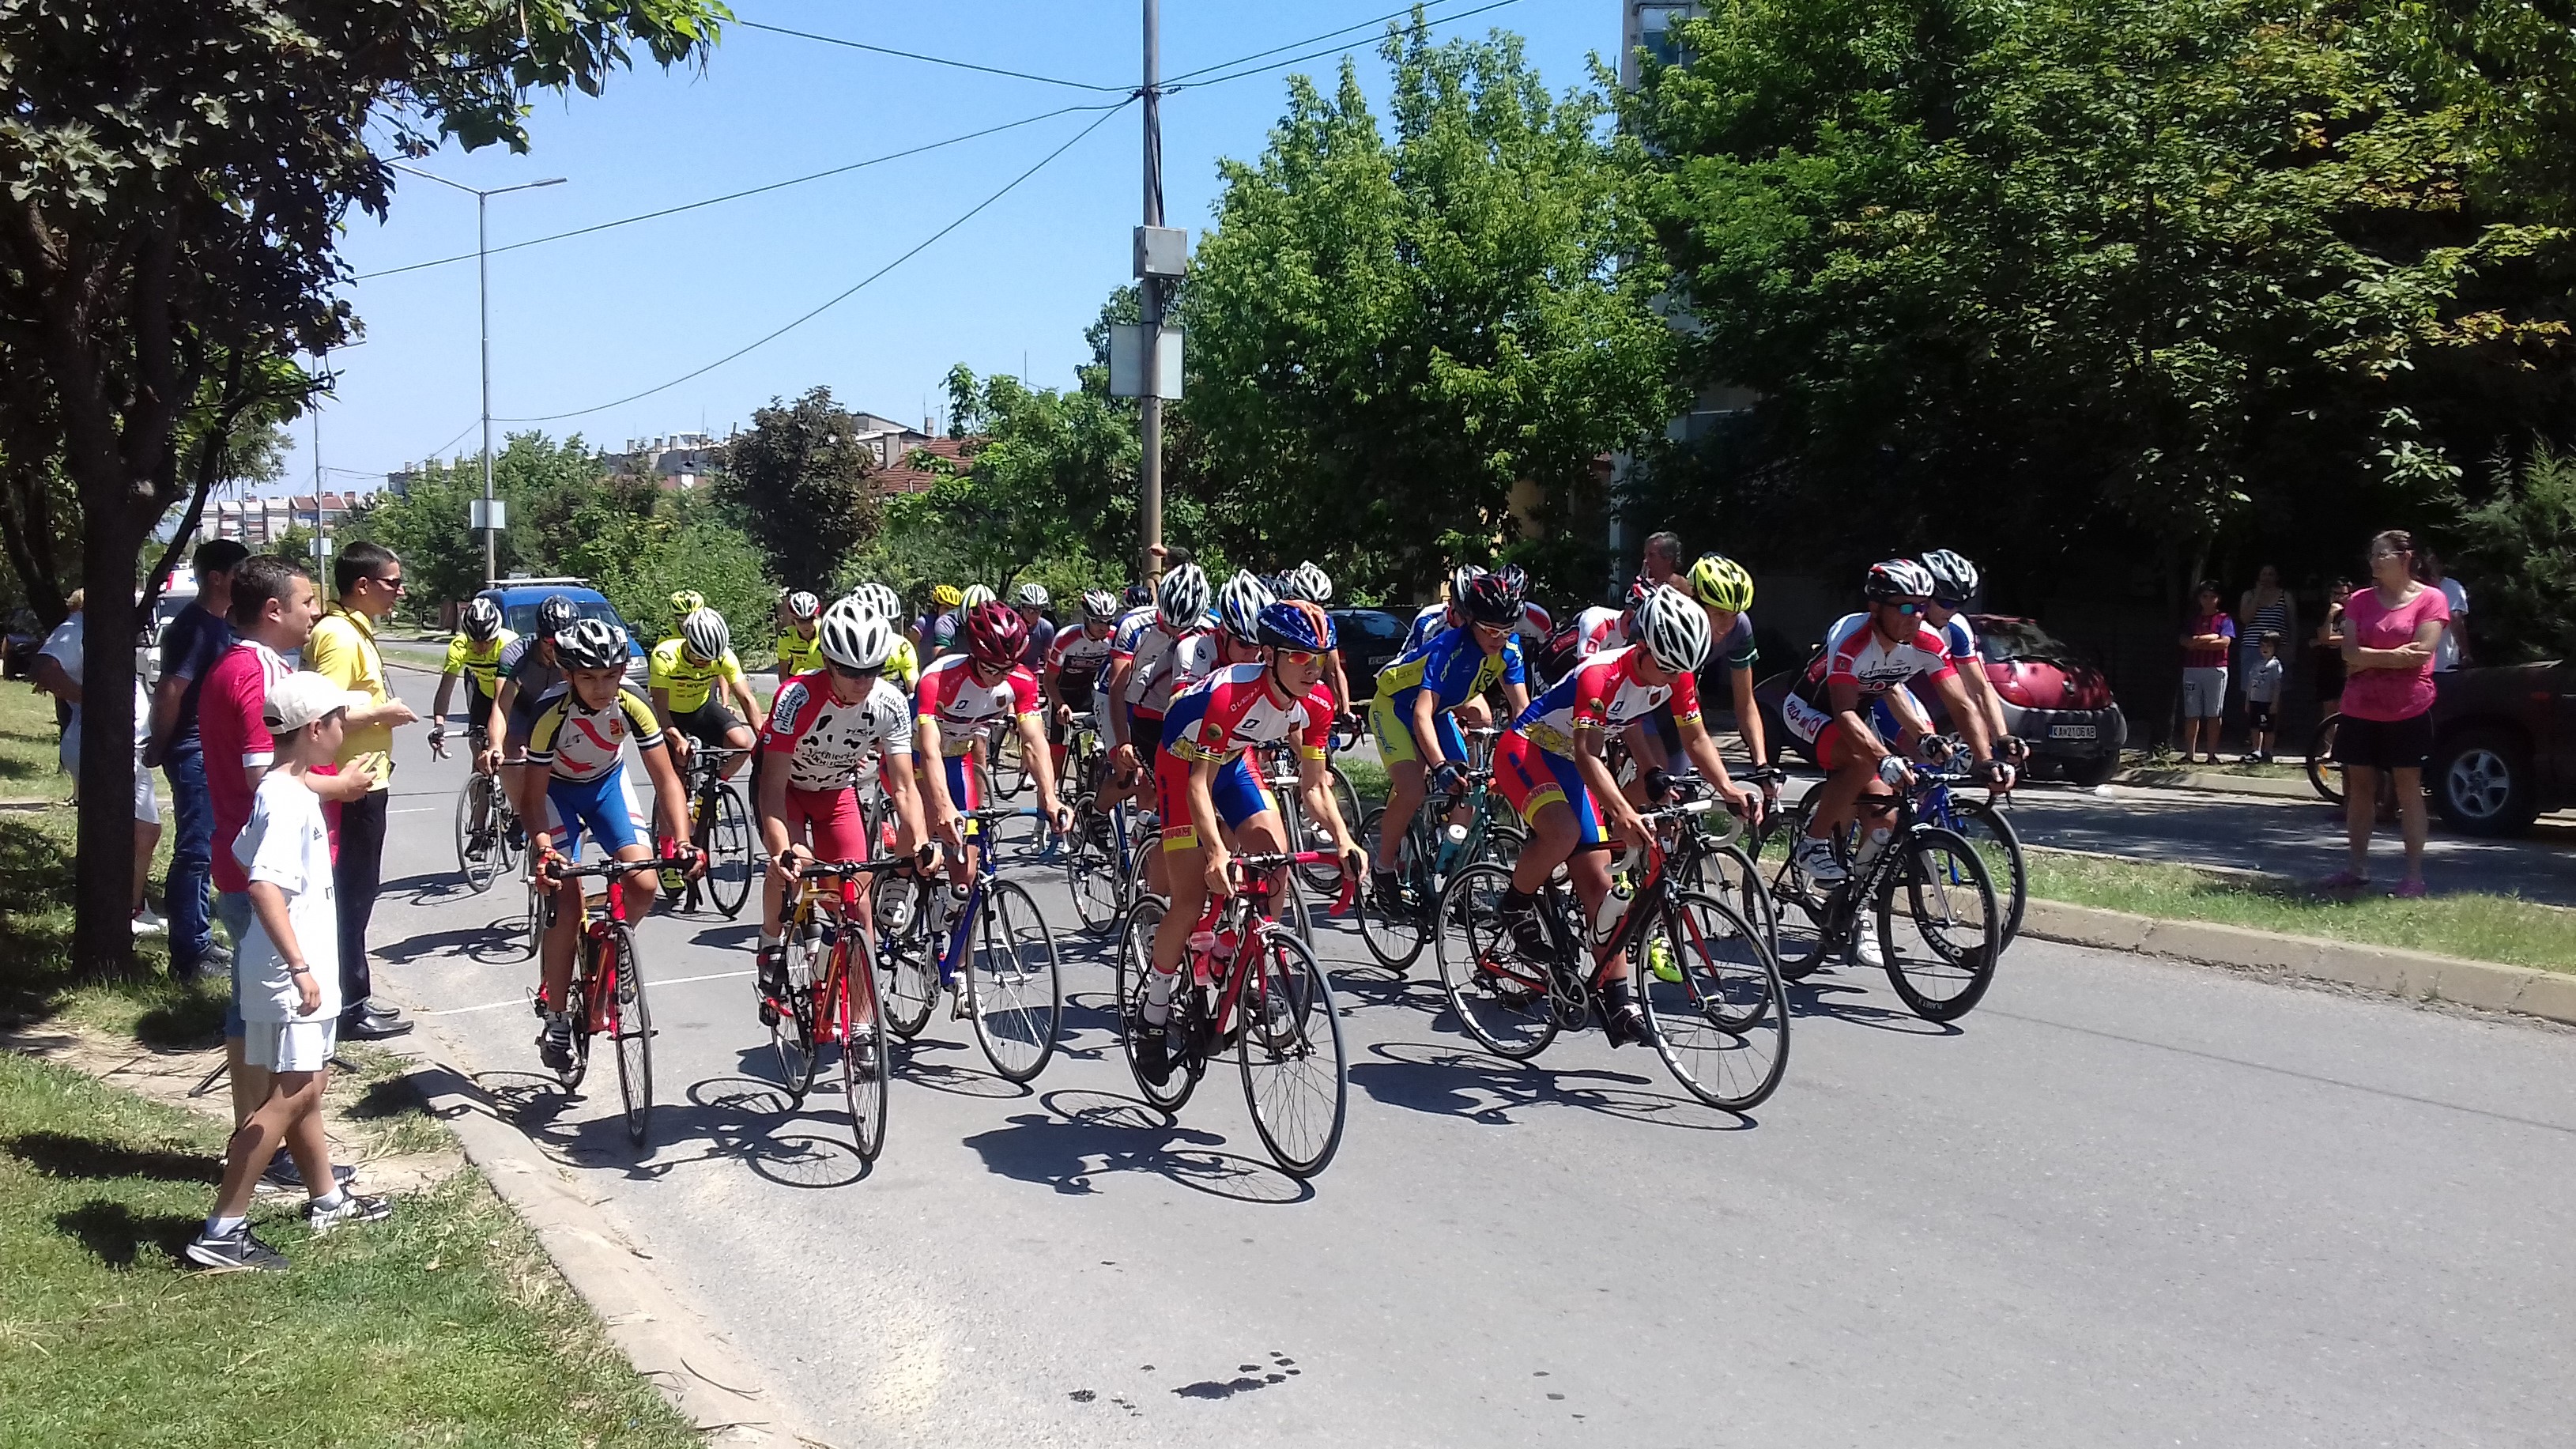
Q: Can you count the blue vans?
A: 1